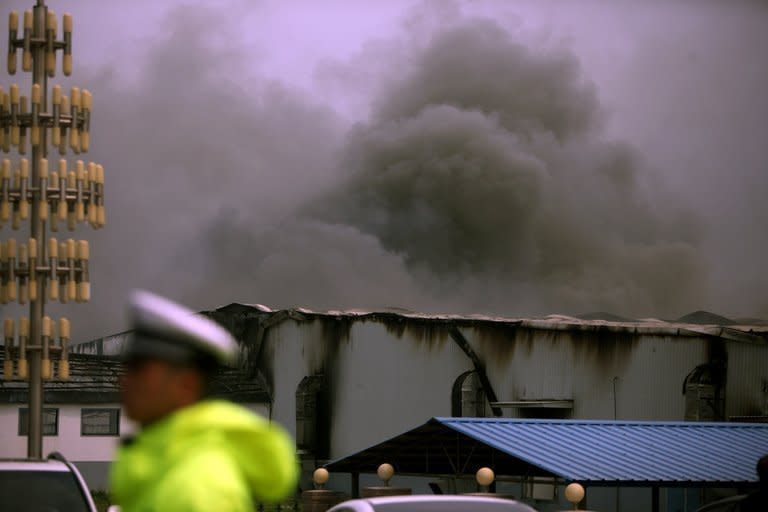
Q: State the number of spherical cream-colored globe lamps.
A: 4